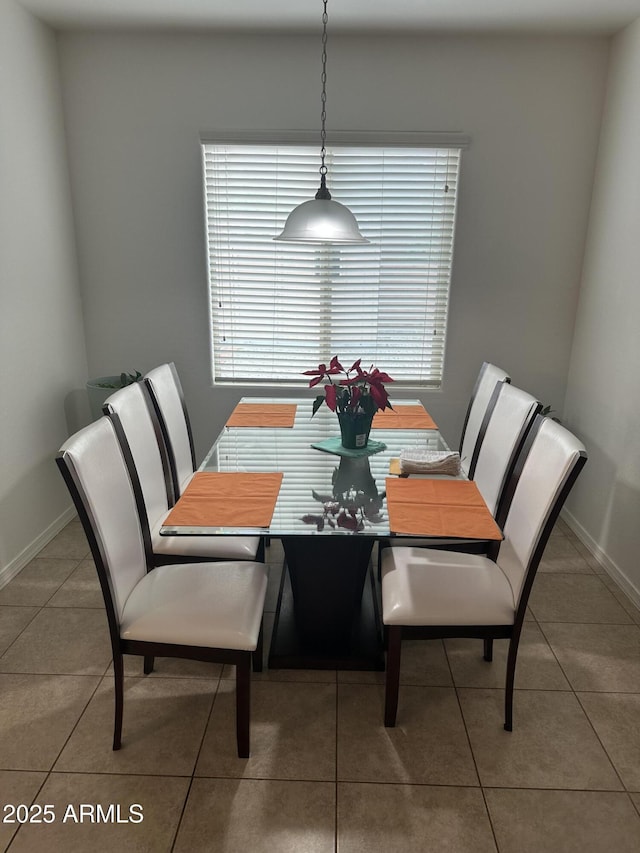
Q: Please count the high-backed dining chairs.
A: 6